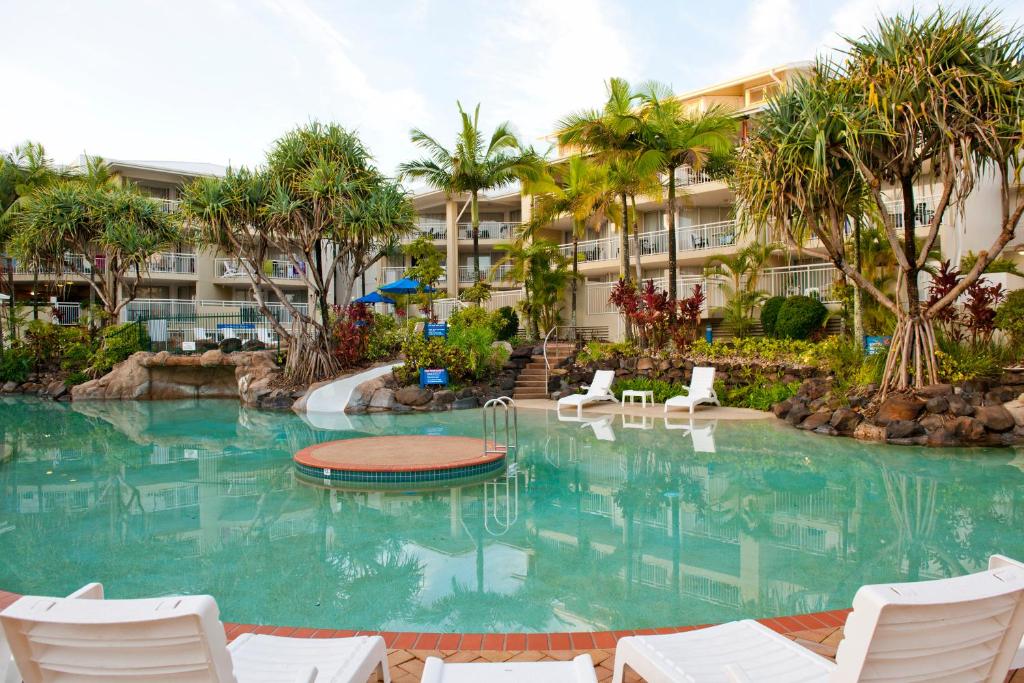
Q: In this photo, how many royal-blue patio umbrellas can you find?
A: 2